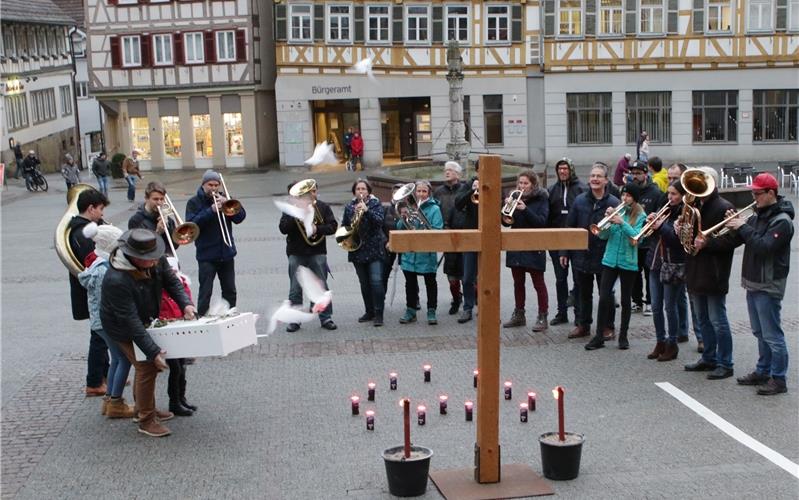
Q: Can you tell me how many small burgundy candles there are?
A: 12